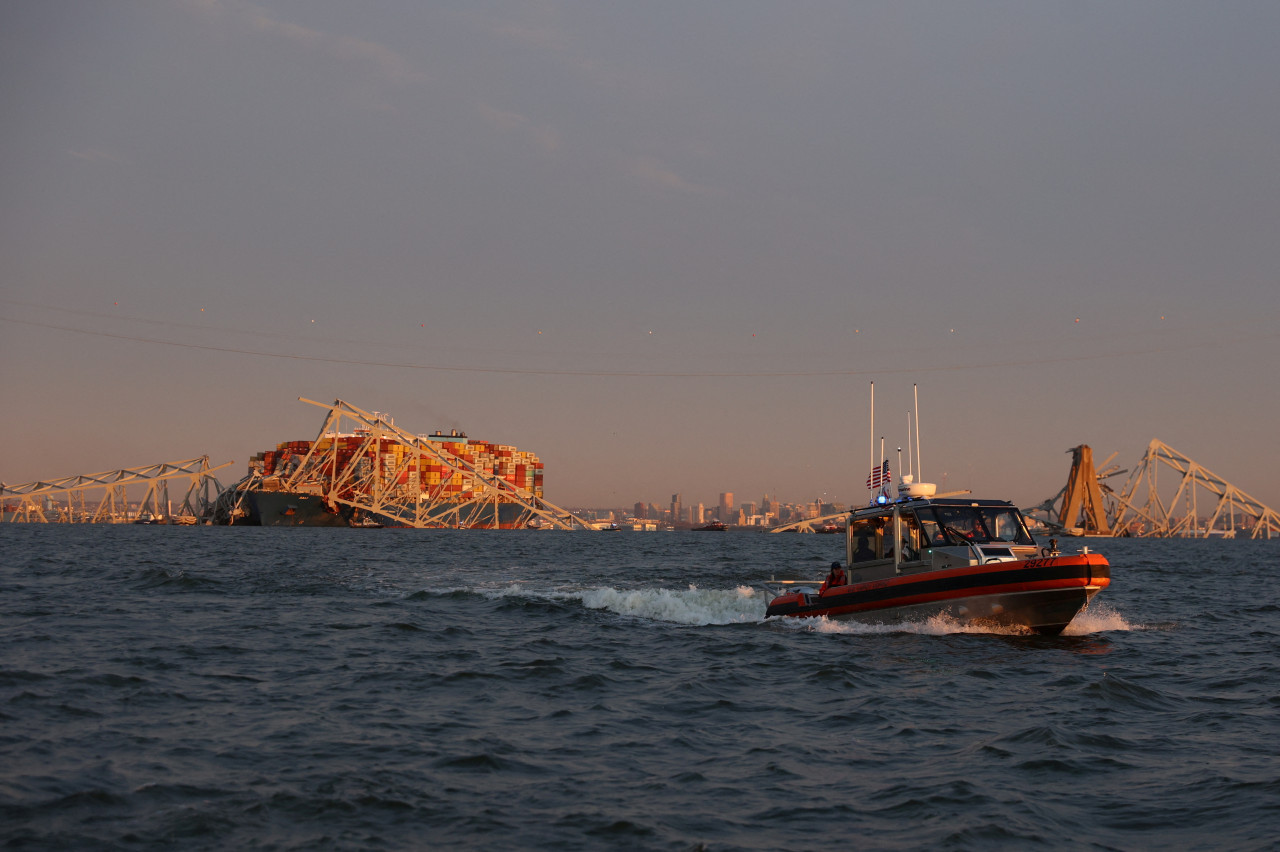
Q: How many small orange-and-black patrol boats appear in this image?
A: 1